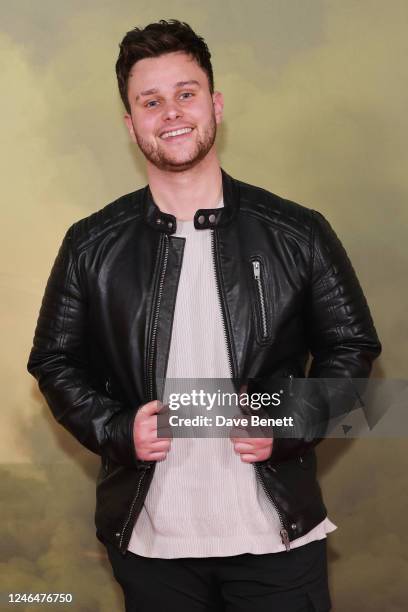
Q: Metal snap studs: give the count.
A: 6